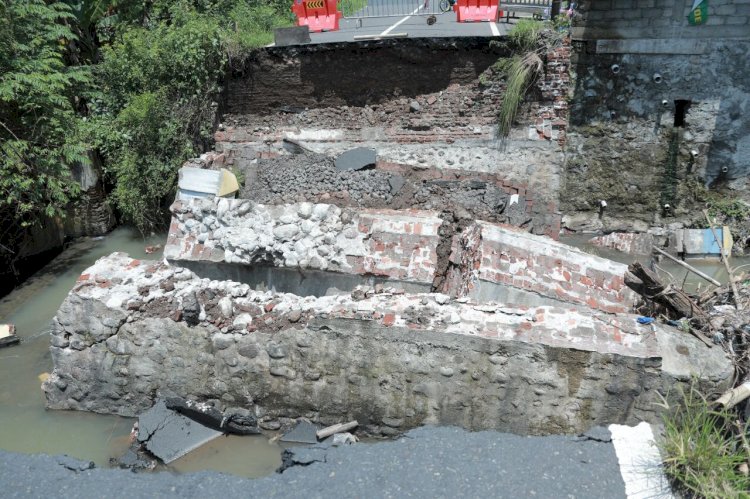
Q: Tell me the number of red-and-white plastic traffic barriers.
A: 2